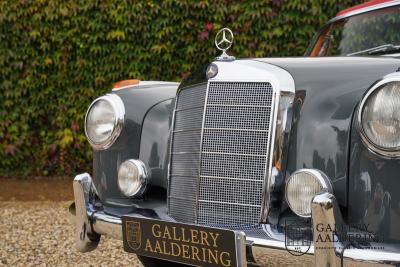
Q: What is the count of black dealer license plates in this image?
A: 1